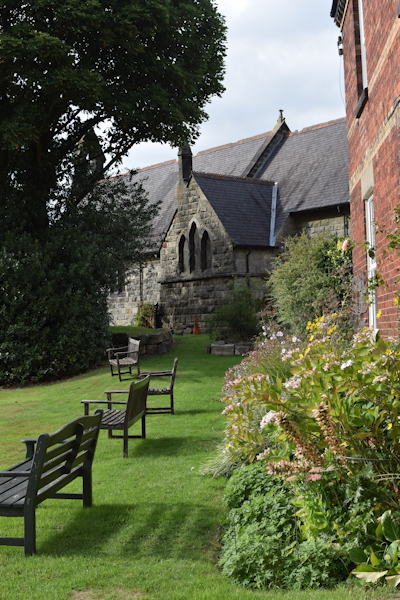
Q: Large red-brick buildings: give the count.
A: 1